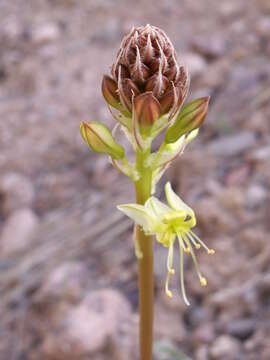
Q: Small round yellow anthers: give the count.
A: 6